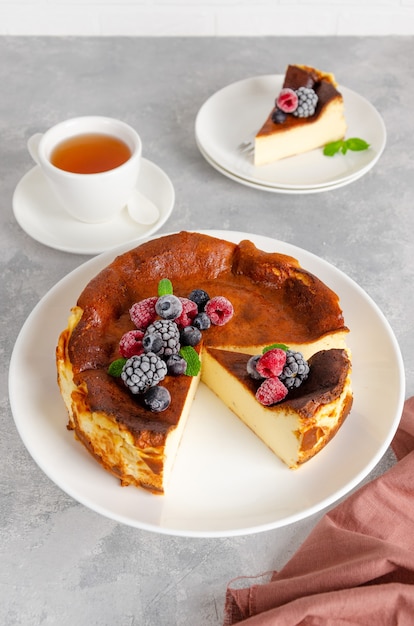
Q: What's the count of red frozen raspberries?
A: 7